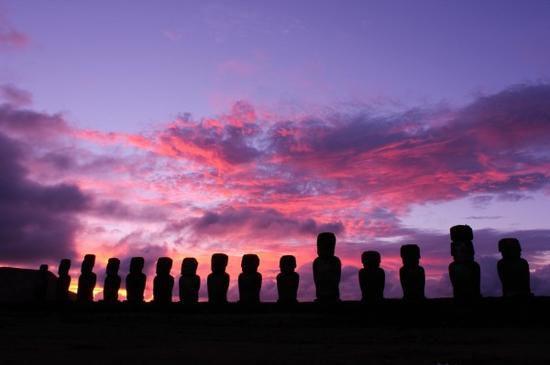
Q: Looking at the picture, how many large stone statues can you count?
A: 15